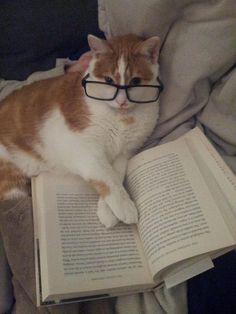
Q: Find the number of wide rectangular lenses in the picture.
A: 2